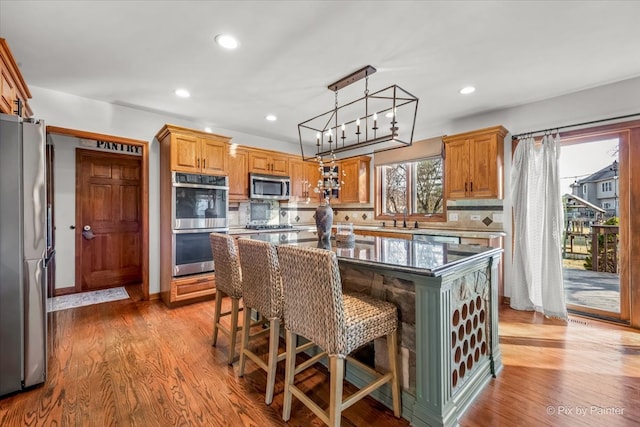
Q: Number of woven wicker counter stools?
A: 3